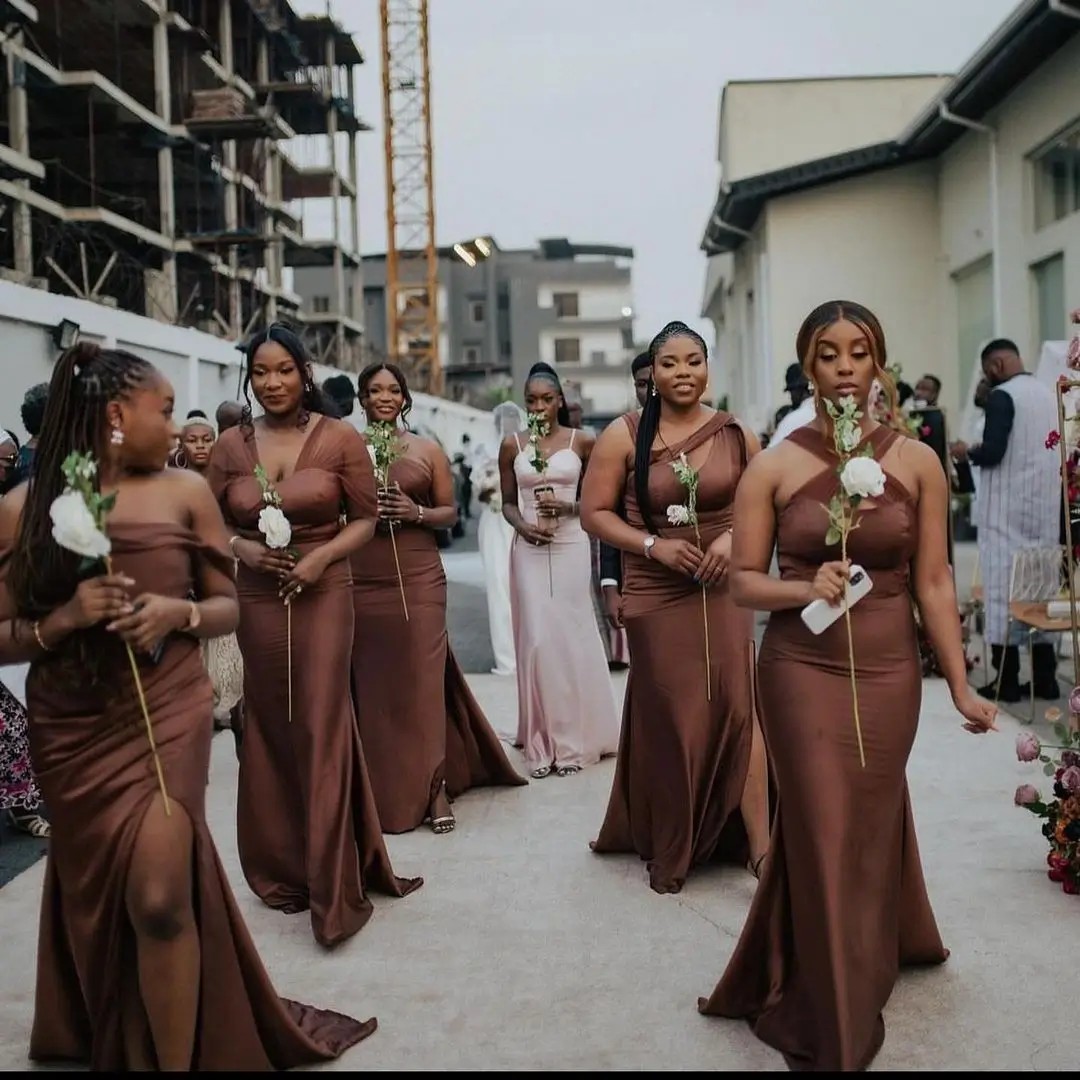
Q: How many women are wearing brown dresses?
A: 5